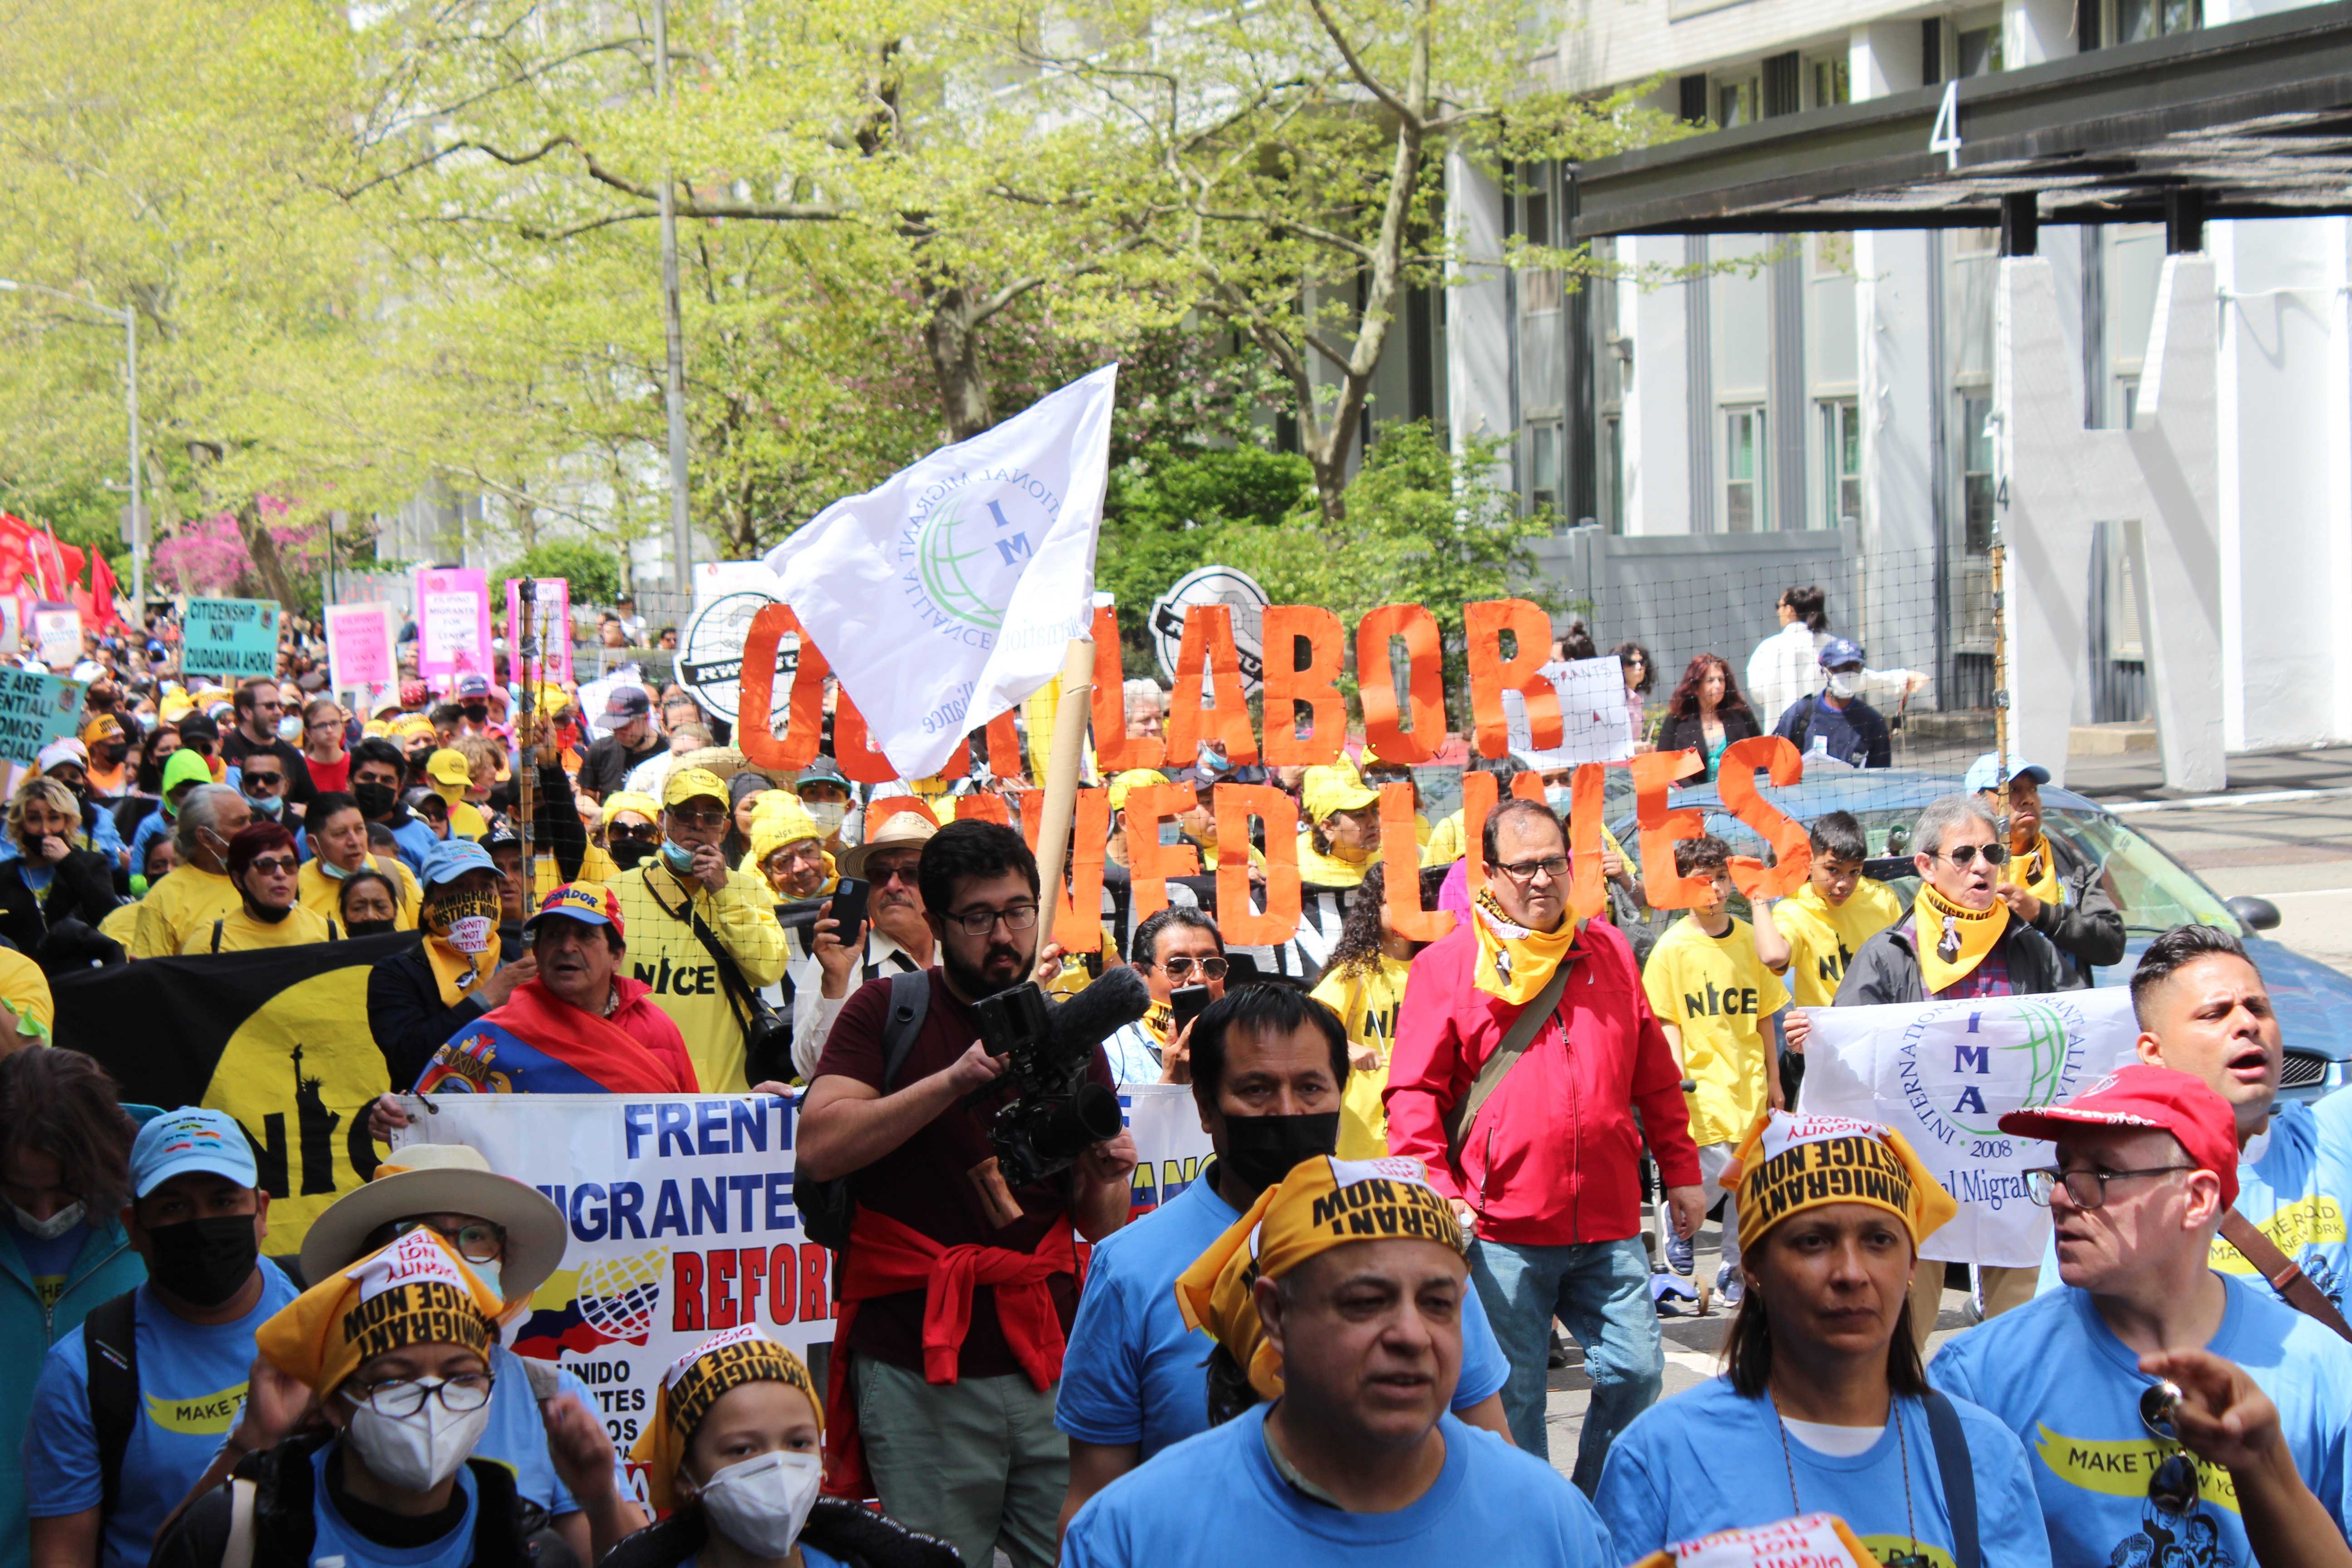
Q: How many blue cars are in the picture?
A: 1